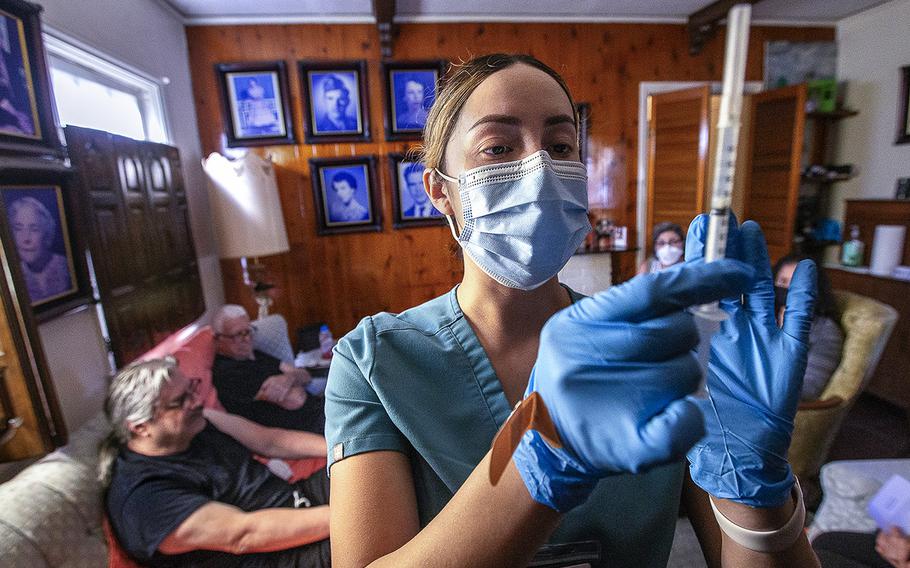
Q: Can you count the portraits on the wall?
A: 7